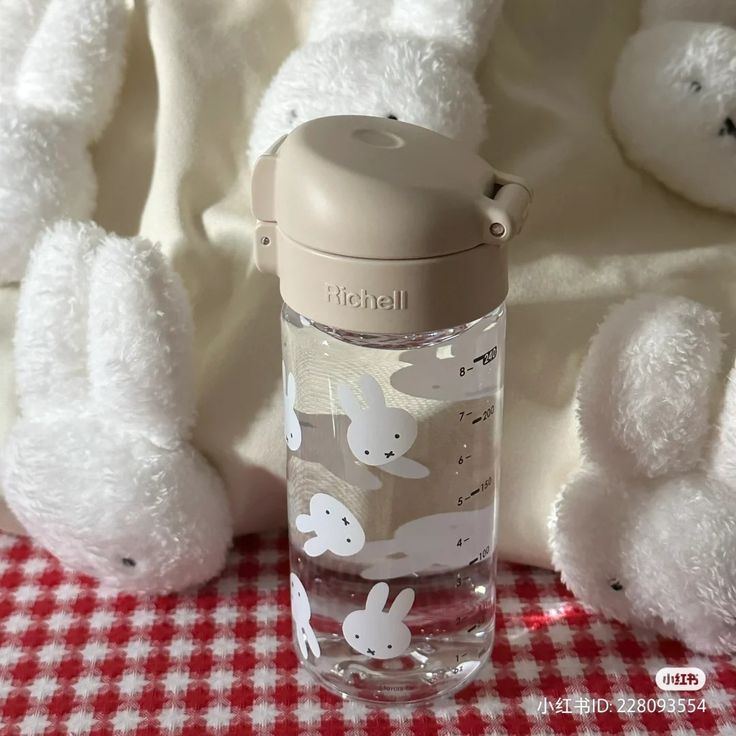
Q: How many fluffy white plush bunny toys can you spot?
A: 5